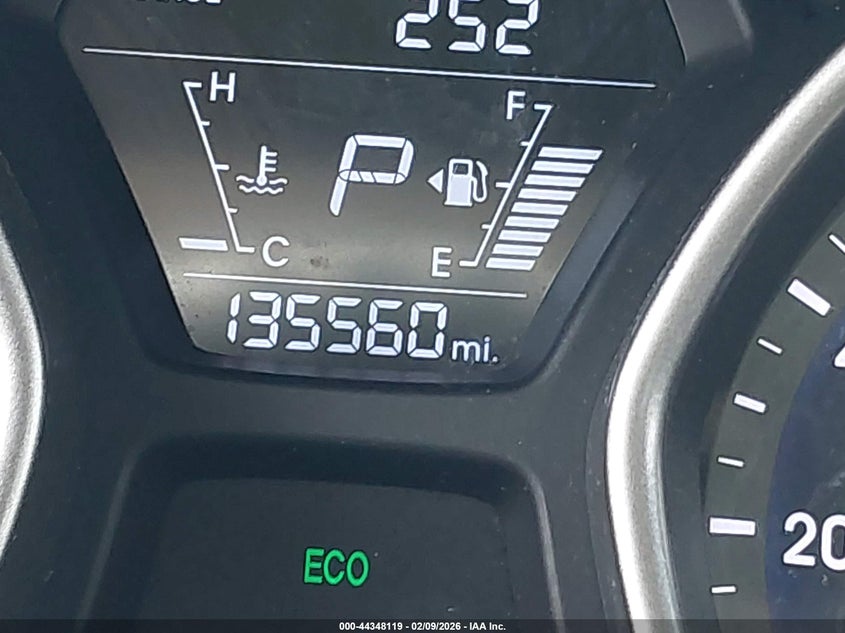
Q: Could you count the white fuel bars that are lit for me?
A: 9